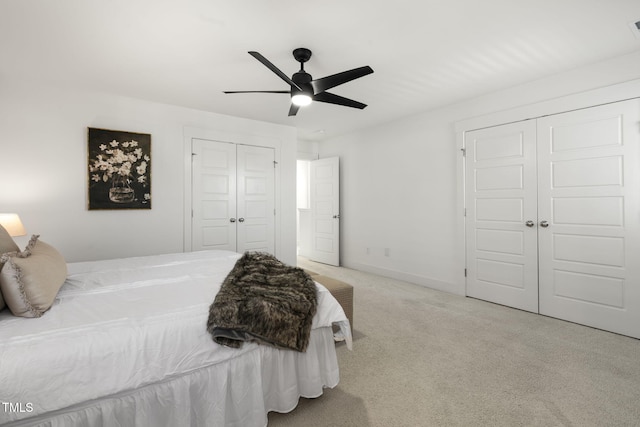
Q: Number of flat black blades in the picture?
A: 5